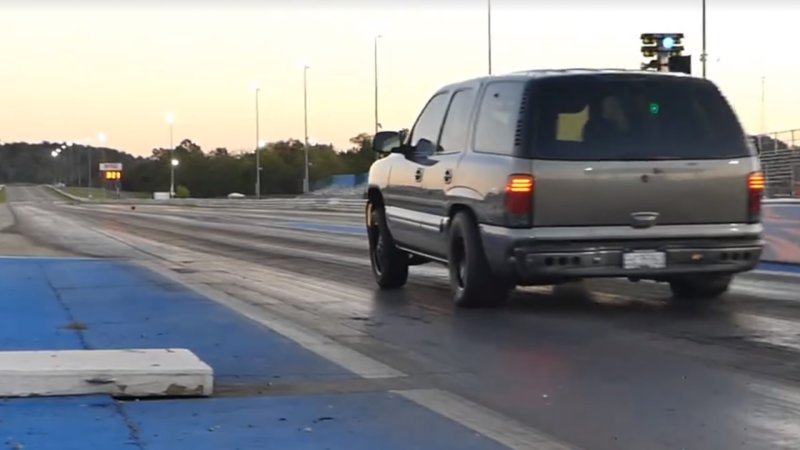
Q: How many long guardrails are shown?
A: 1